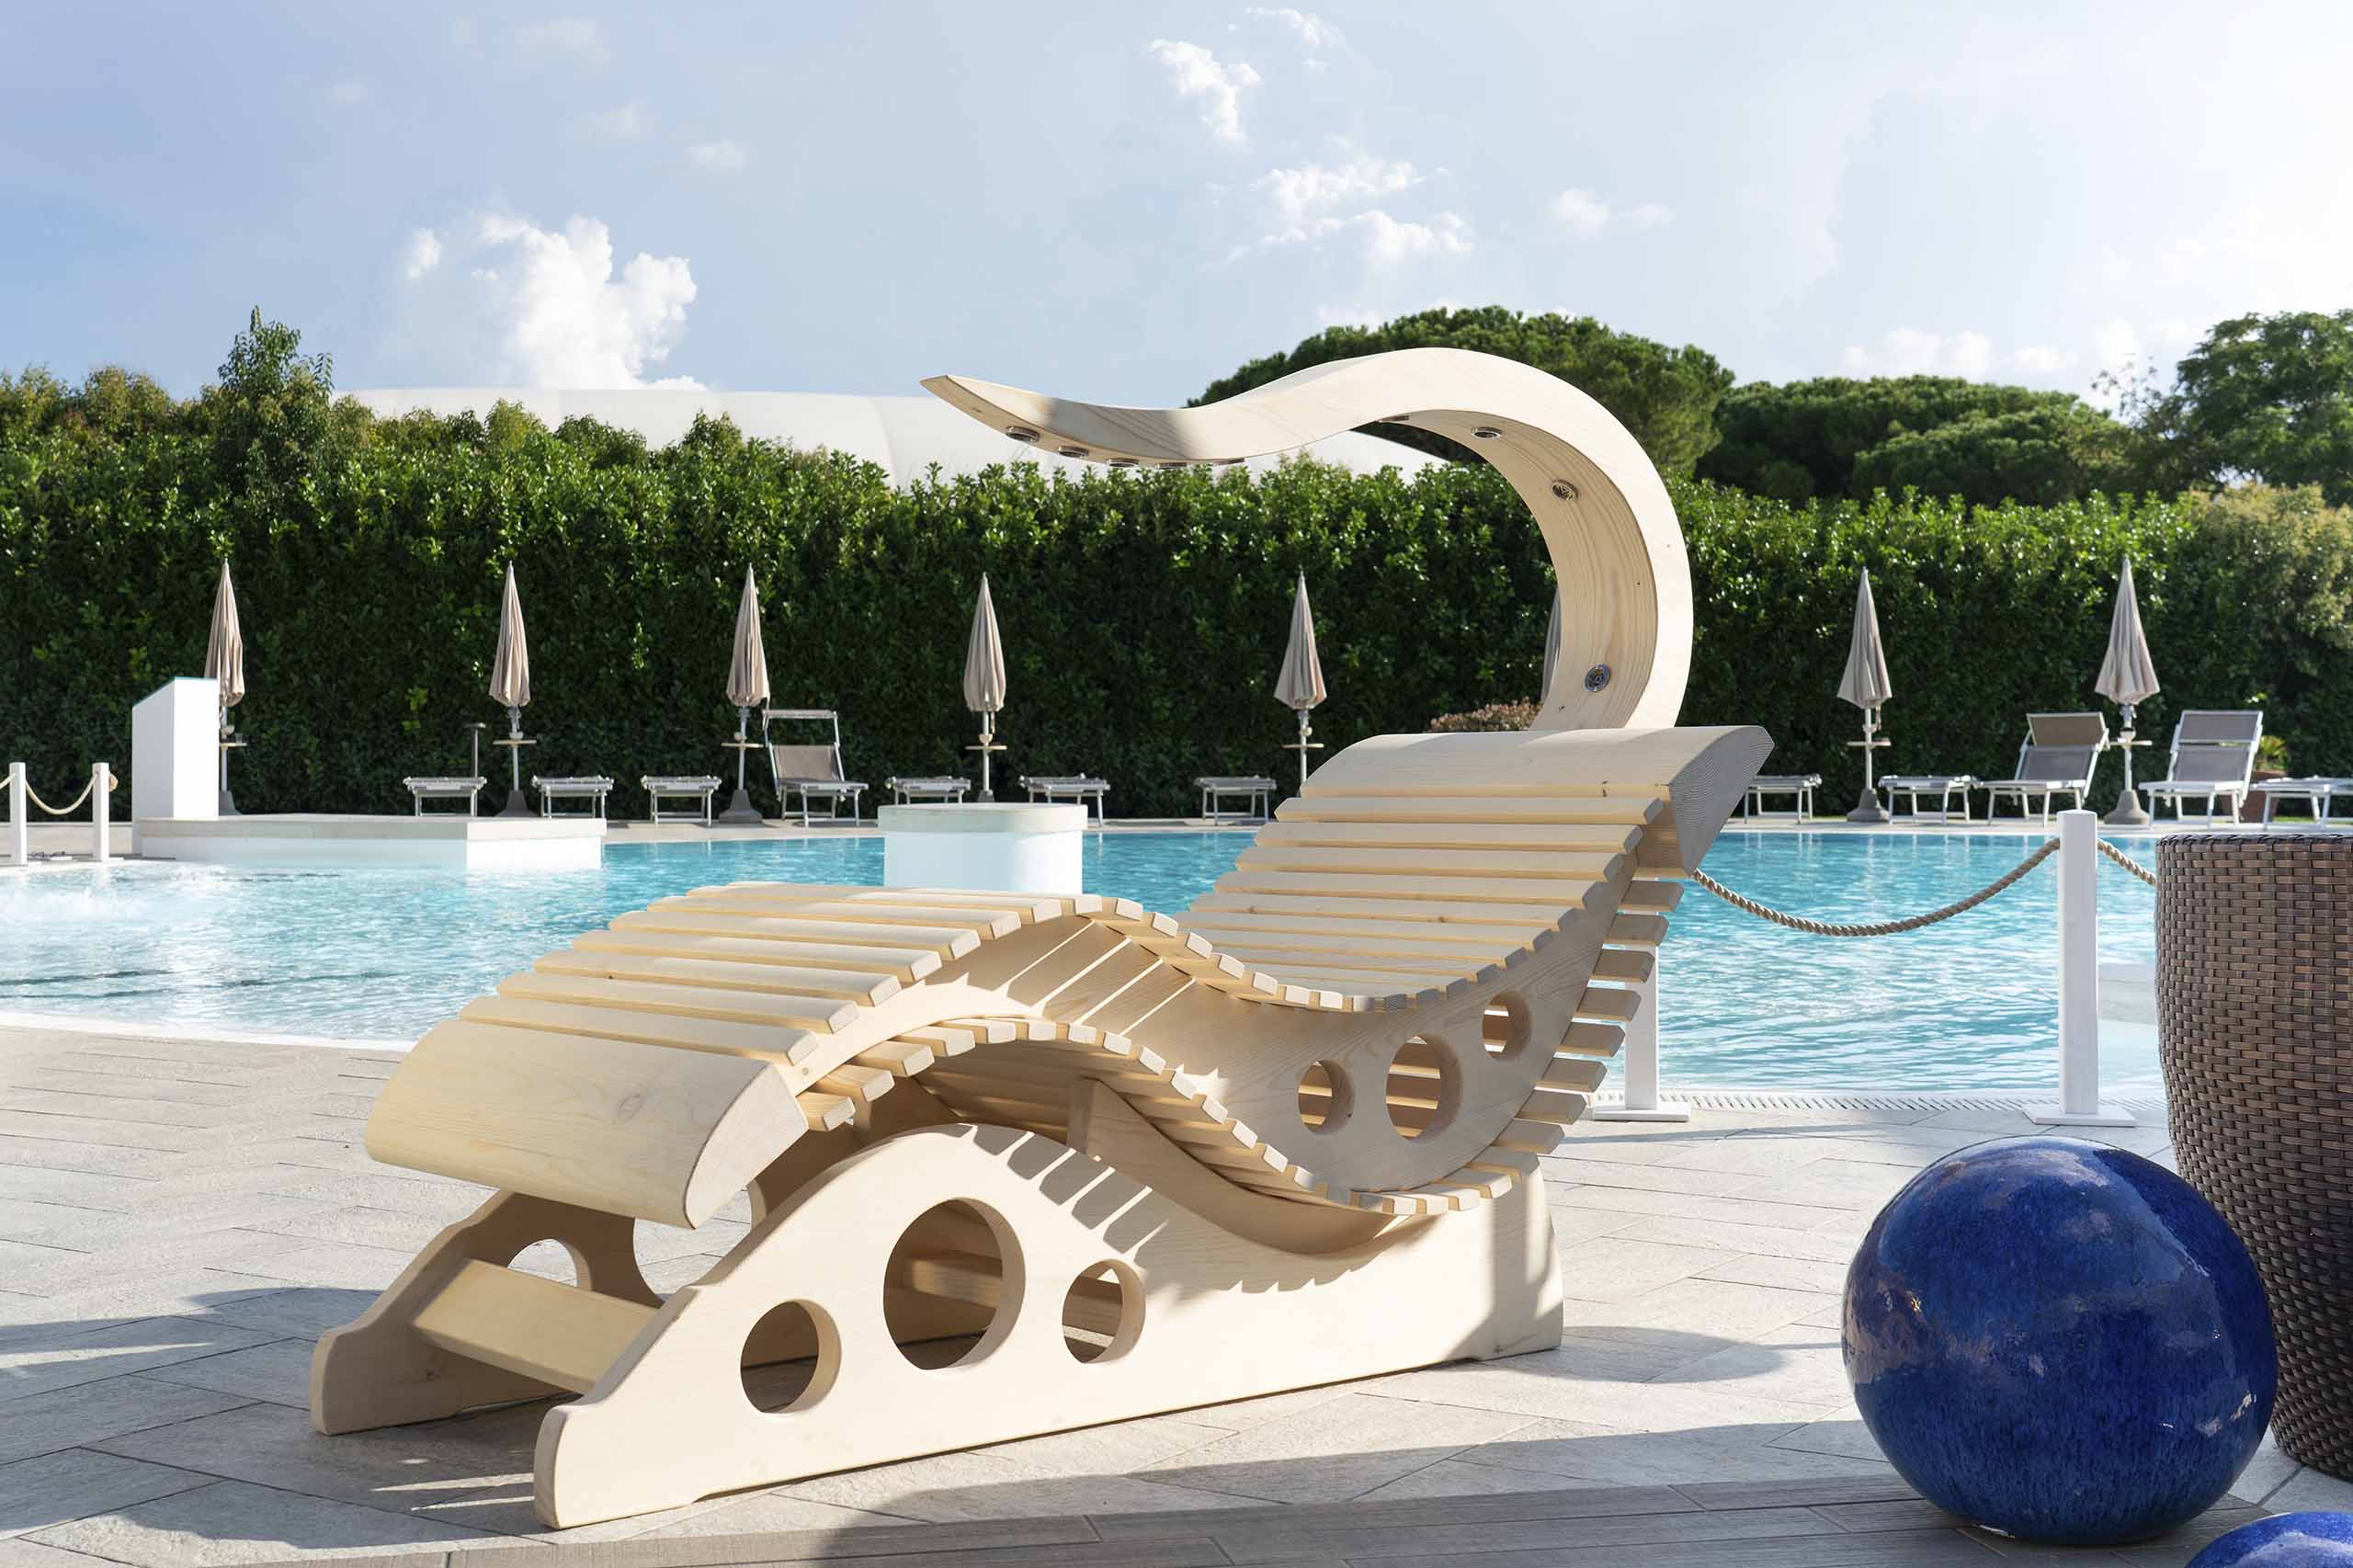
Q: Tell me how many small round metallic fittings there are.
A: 9